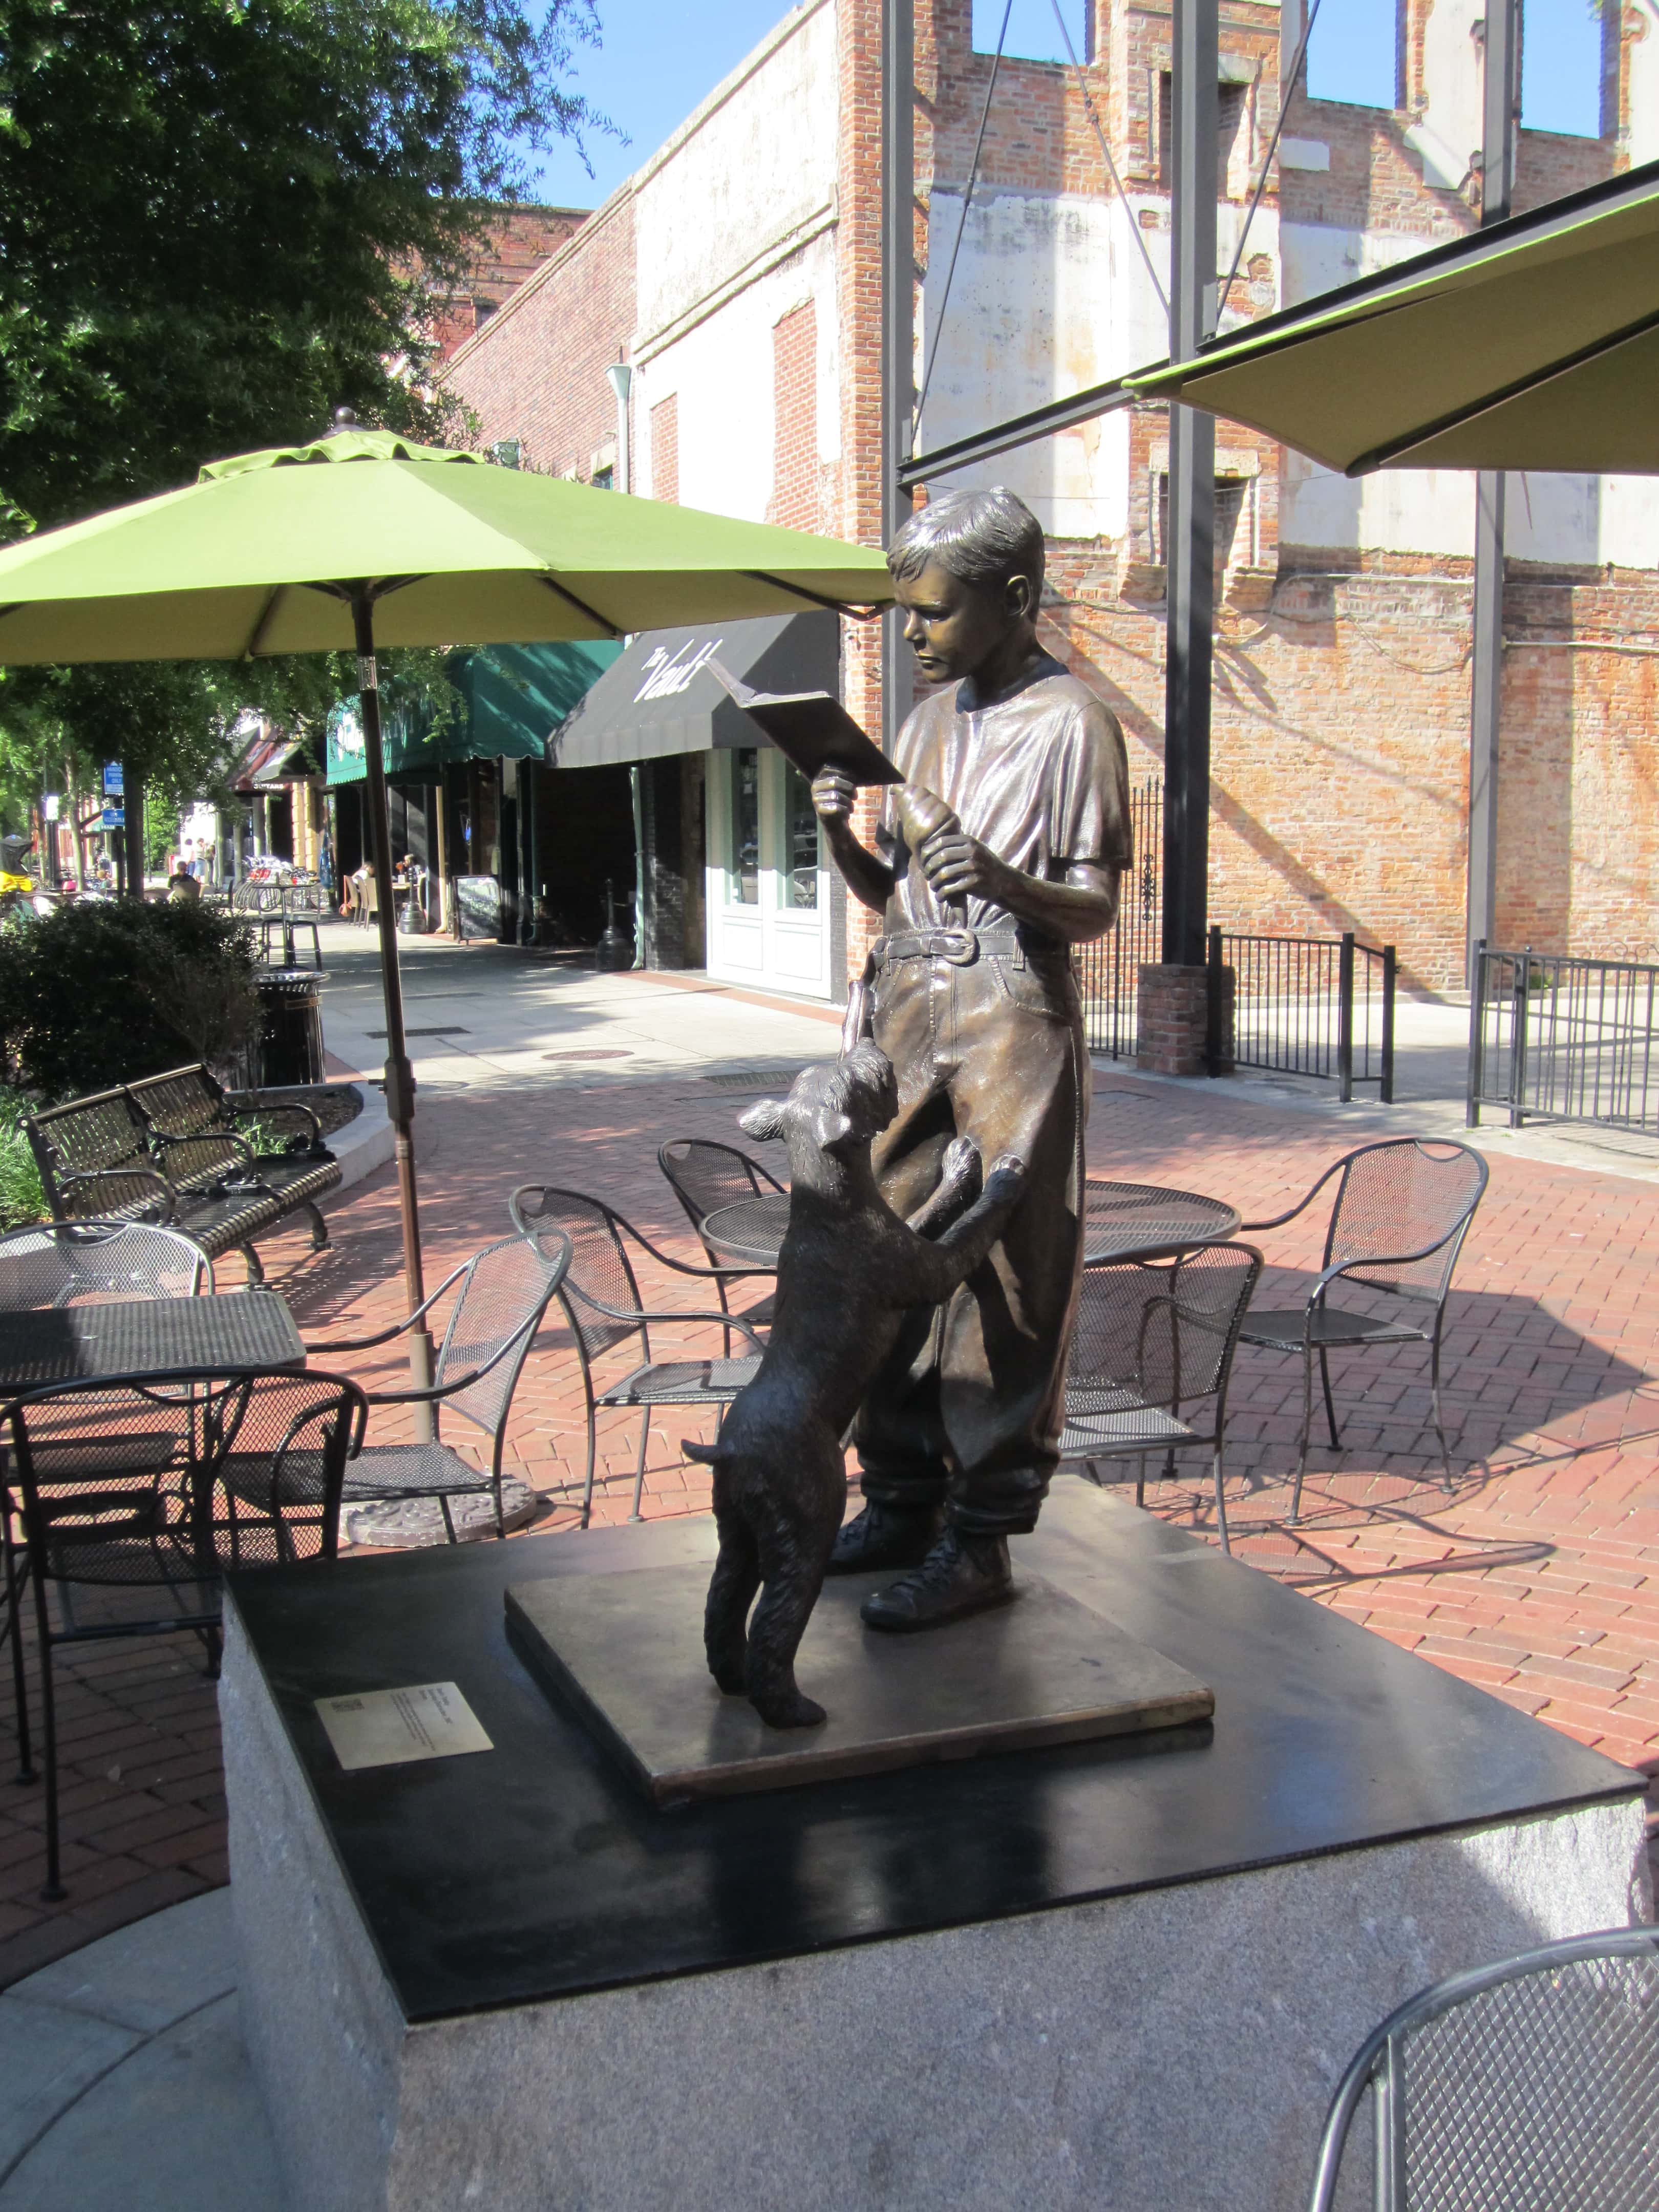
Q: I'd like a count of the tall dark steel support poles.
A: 3